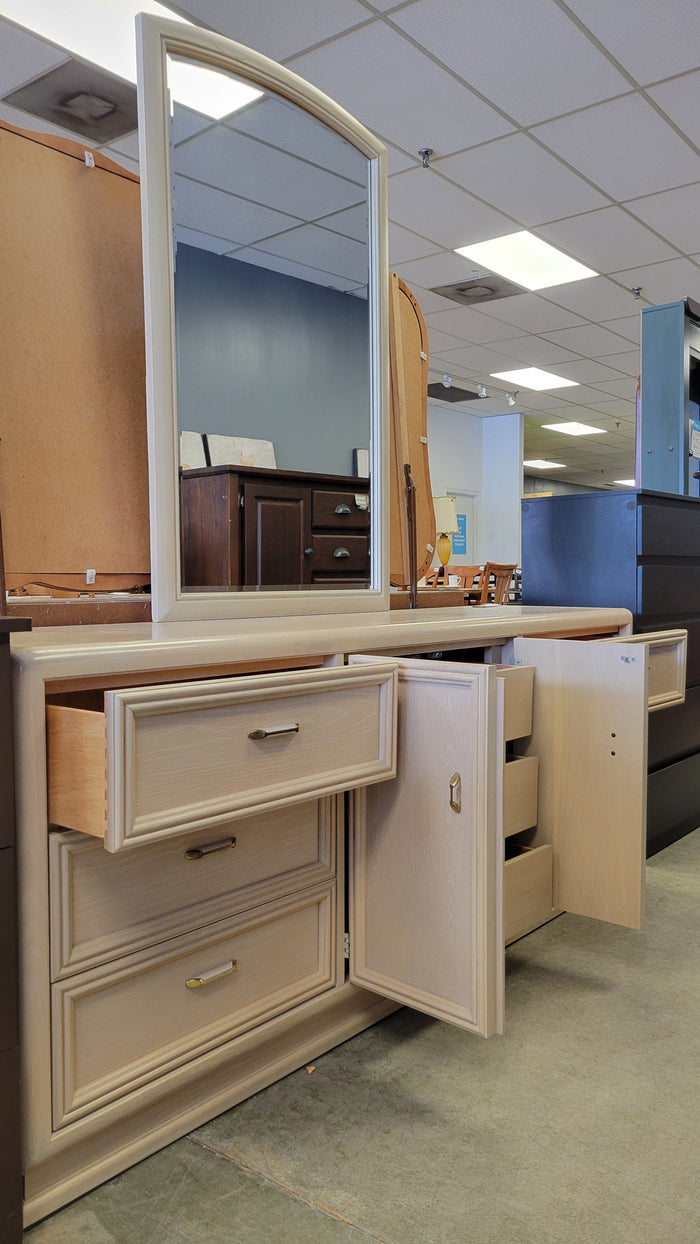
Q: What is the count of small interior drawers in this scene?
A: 3